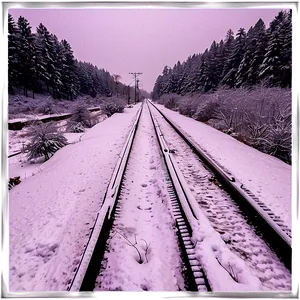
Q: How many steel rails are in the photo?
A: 3